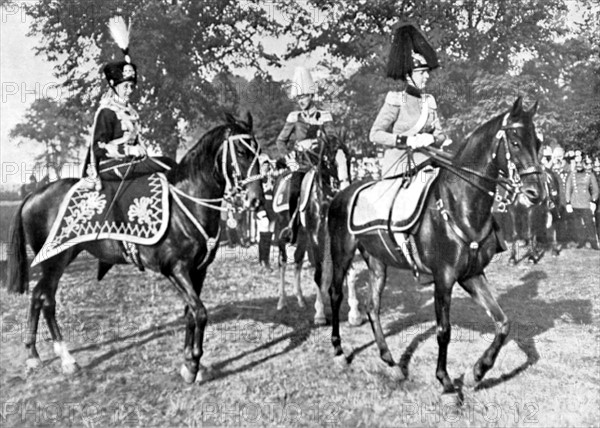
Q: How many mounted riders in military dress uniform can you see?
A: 3